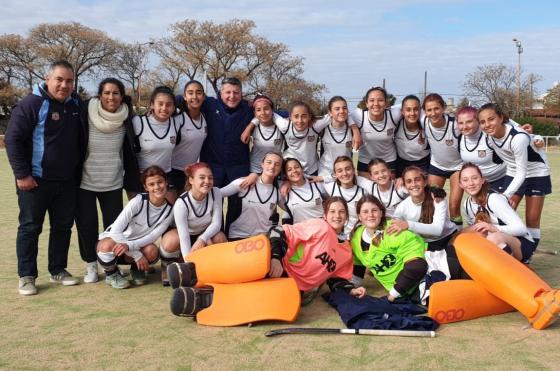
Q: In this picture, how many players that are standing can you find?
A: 10